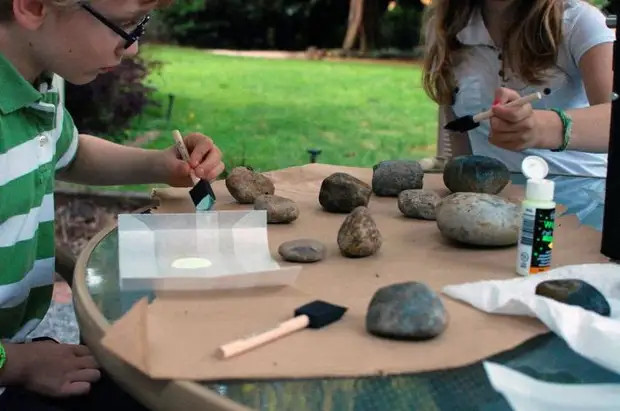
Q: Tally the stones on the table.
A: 11